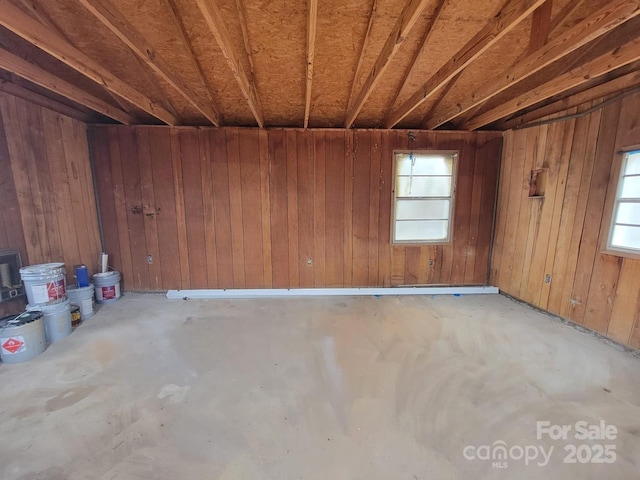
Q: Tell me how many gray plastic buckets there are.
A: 5